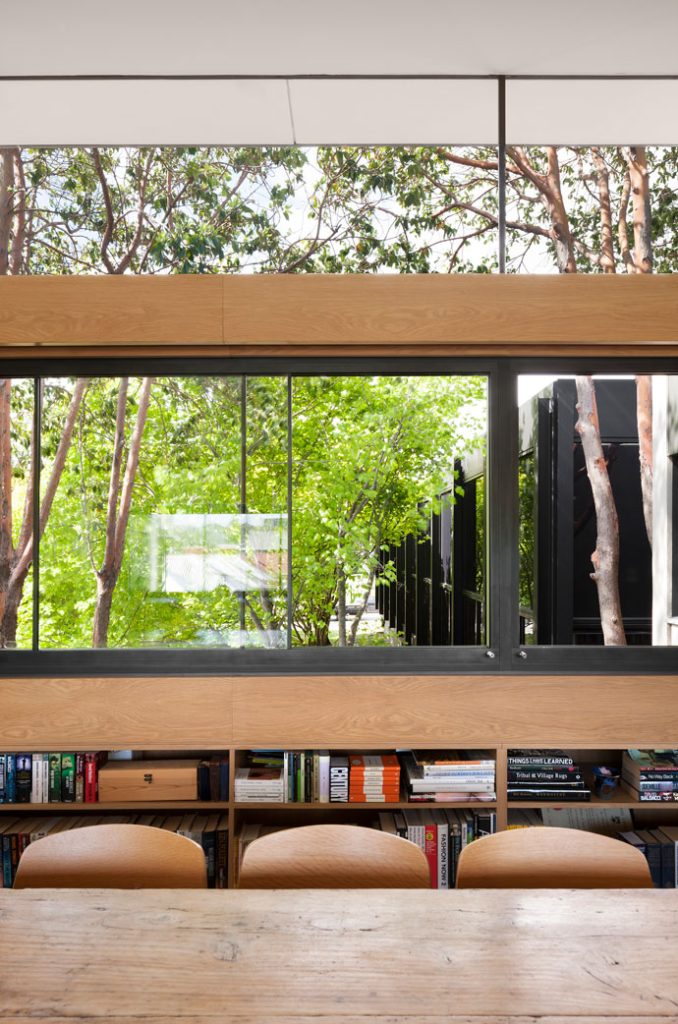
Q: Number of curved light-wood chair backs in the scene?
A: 3